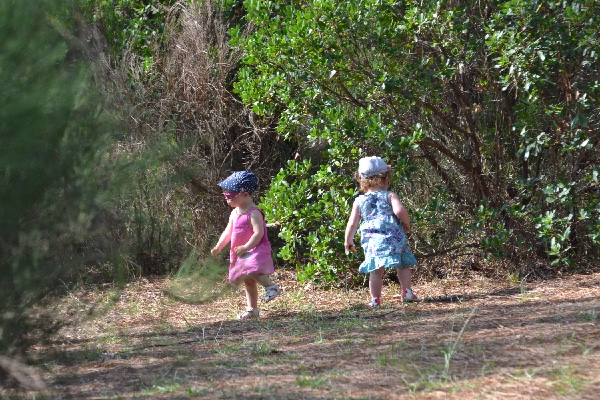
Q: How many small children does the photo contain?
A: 2